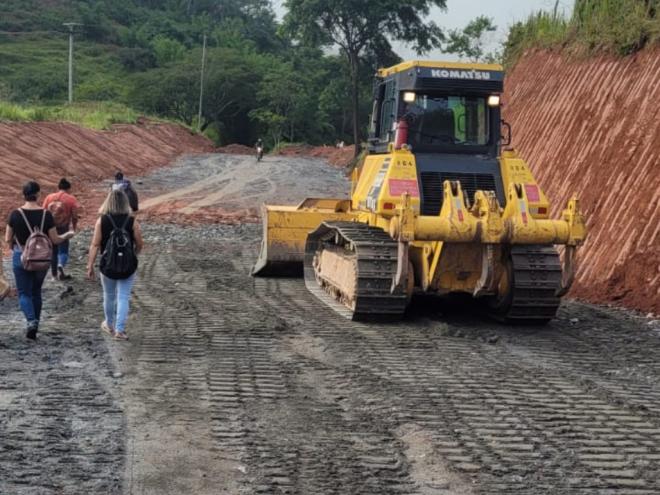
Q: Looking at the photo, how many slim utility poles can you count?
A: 2